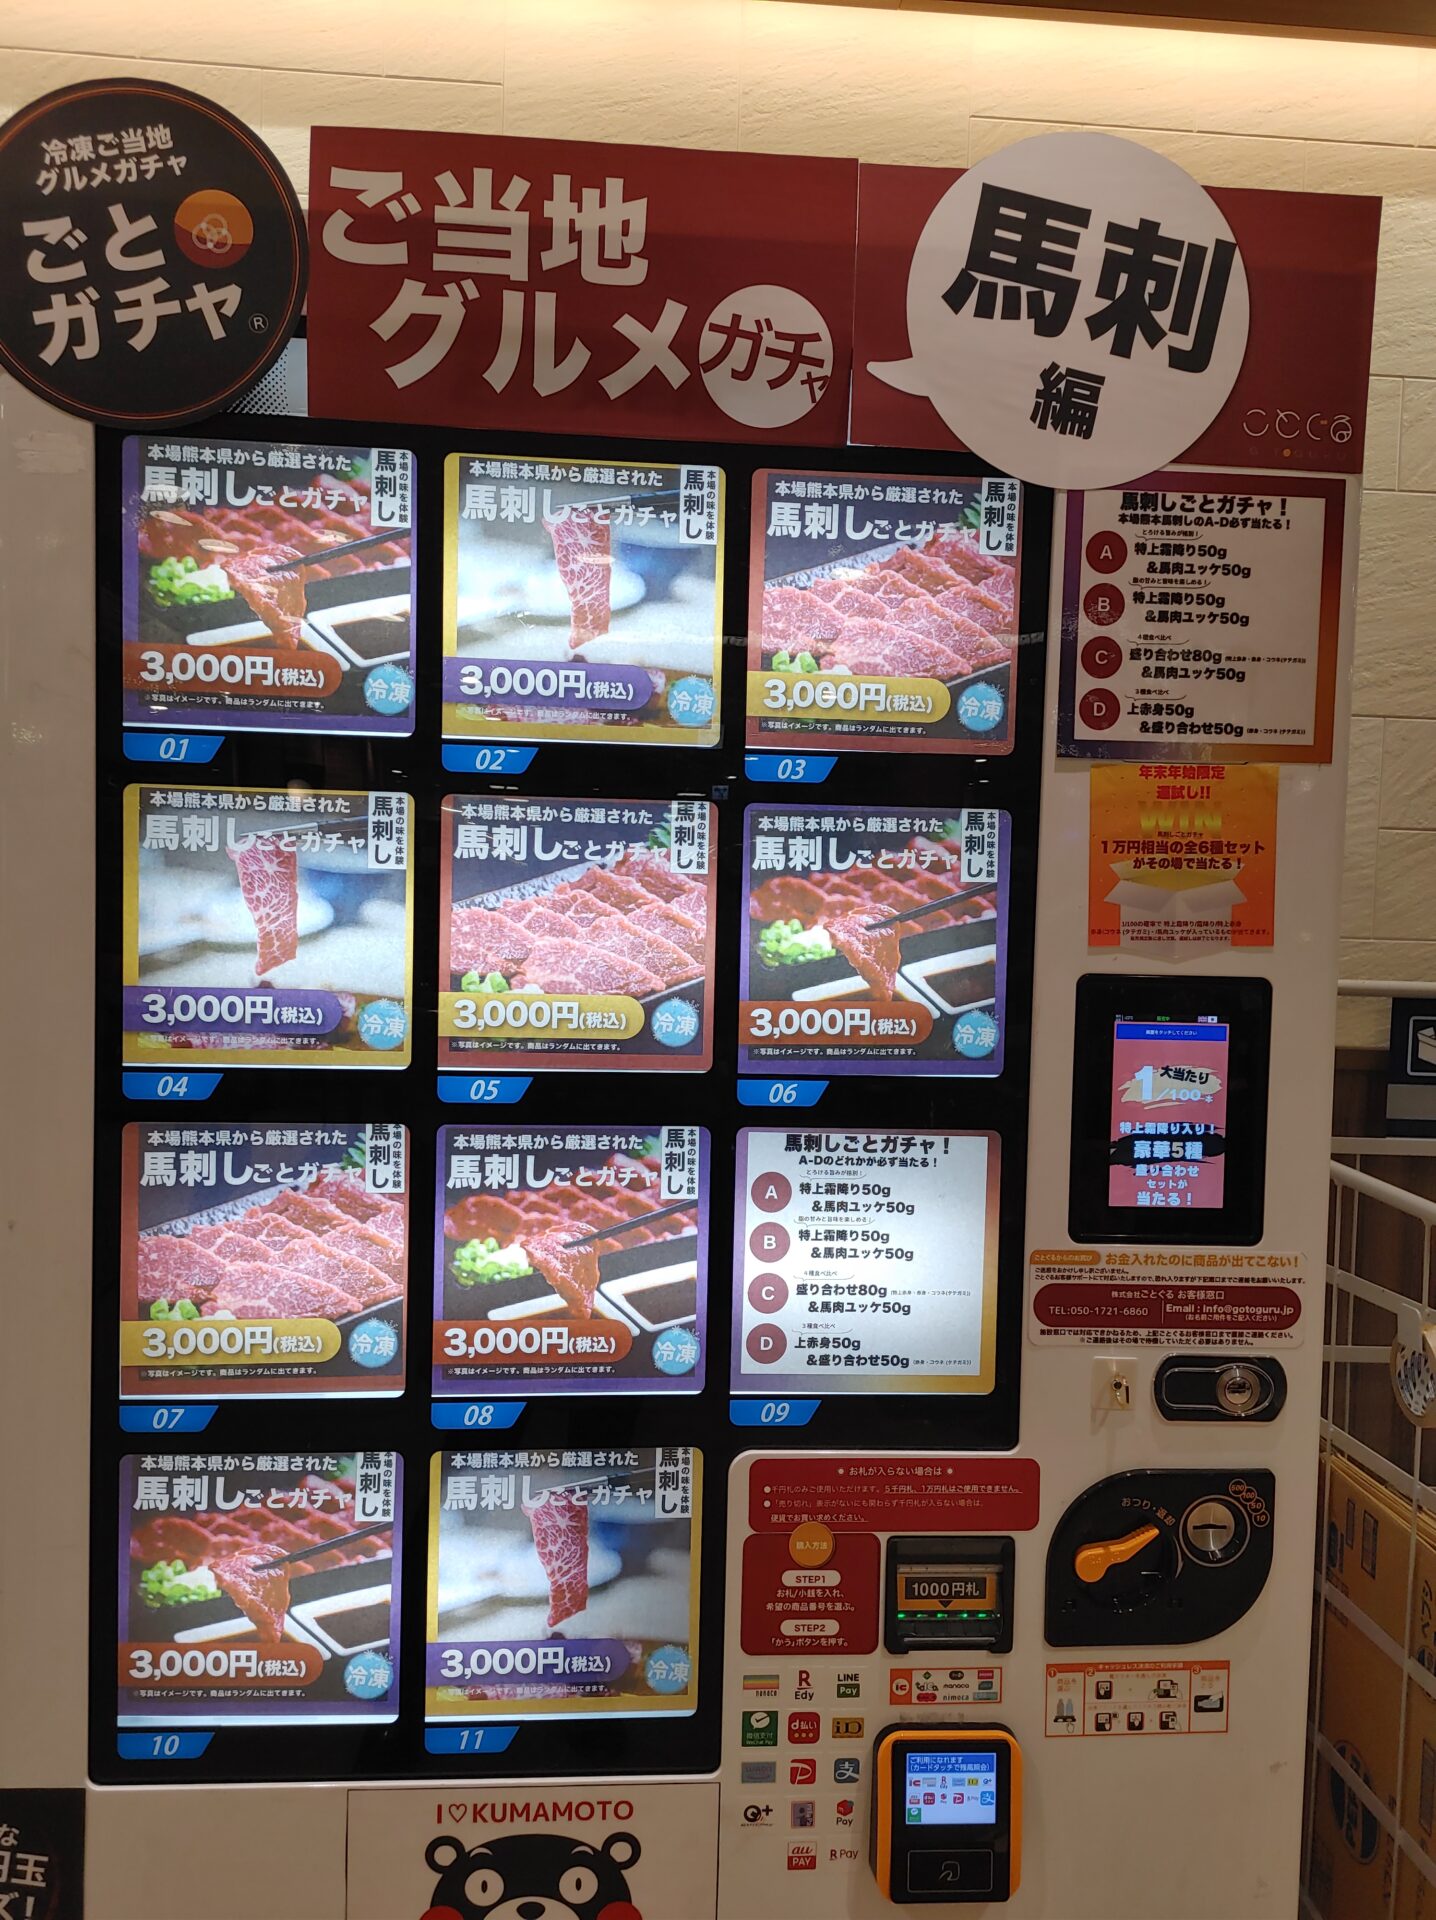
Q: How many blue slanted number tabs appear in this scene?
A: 11